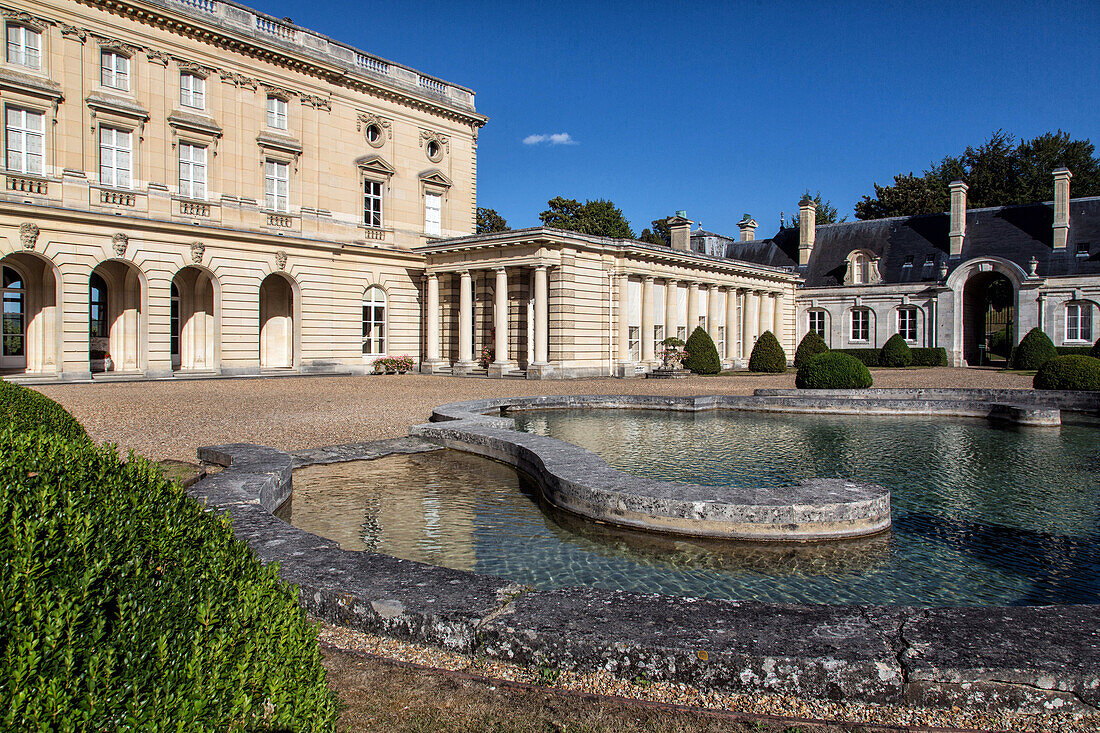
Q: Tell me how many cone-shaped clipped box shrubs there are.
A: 5